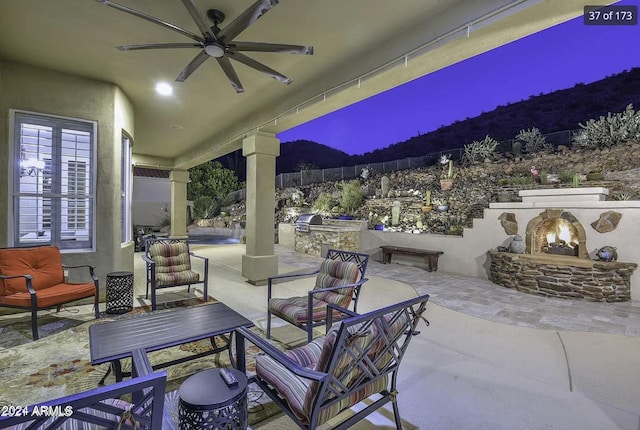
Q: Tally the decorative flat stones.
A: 2